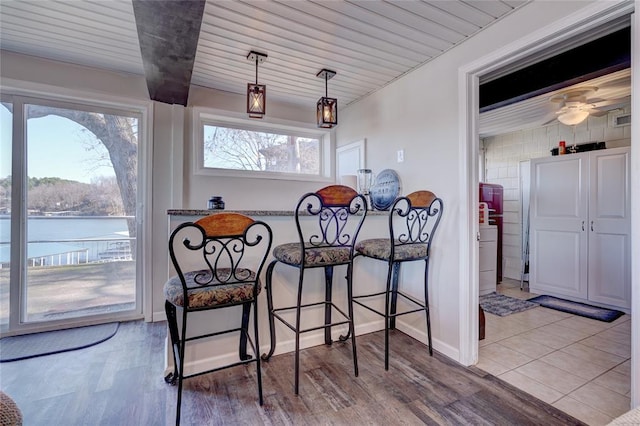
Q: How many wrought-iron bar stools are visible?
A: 3